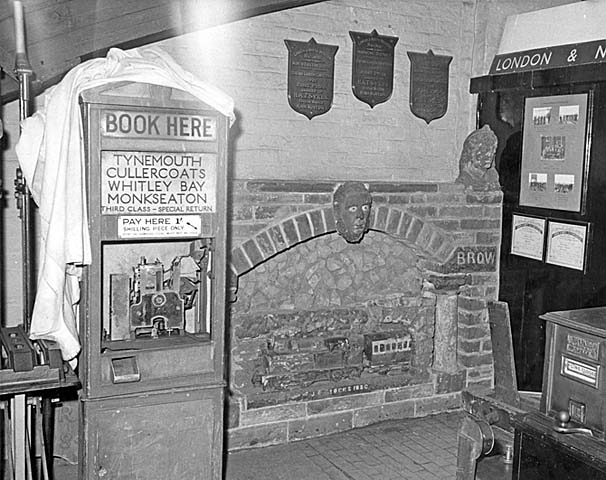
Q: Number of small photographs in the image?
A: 5